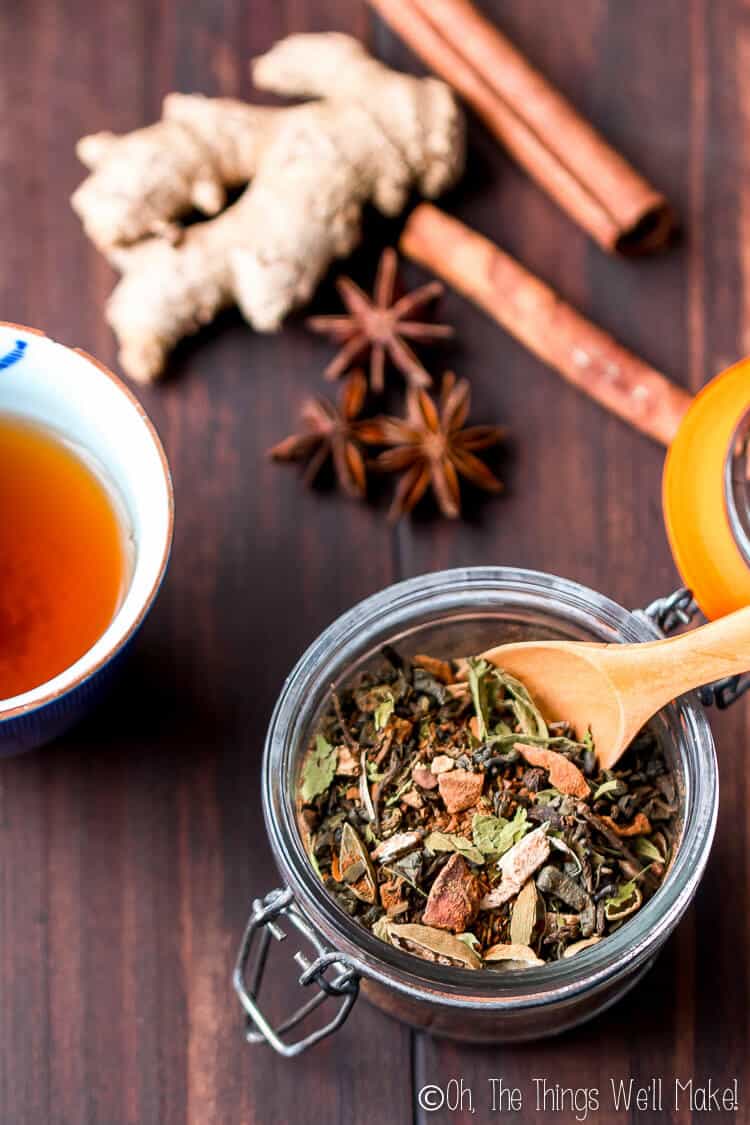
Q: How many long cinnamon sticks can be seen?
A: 2